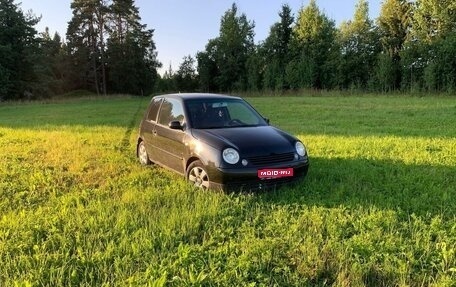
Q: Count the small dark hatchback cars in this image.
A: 1